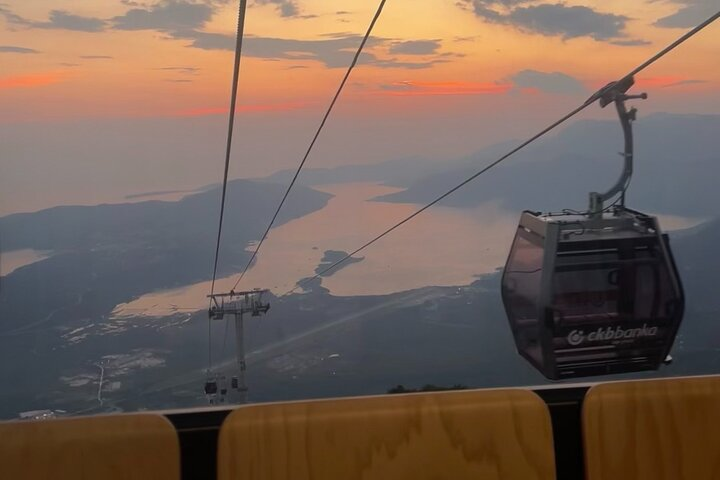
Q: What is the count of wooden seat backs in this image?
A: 3